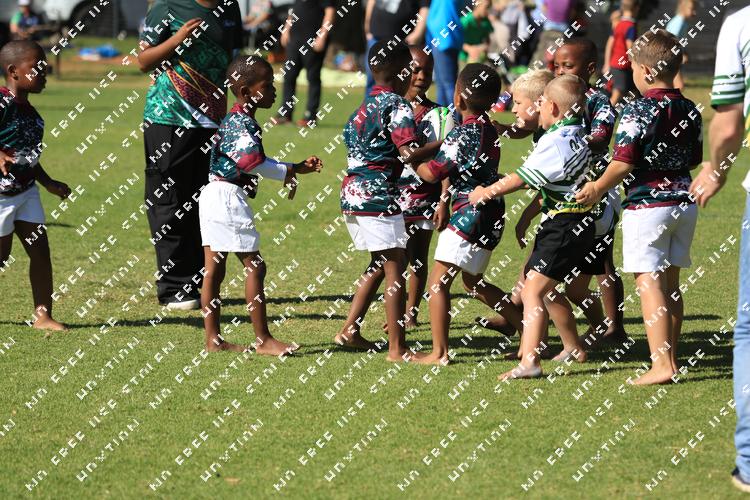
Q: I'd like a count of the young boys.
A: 9